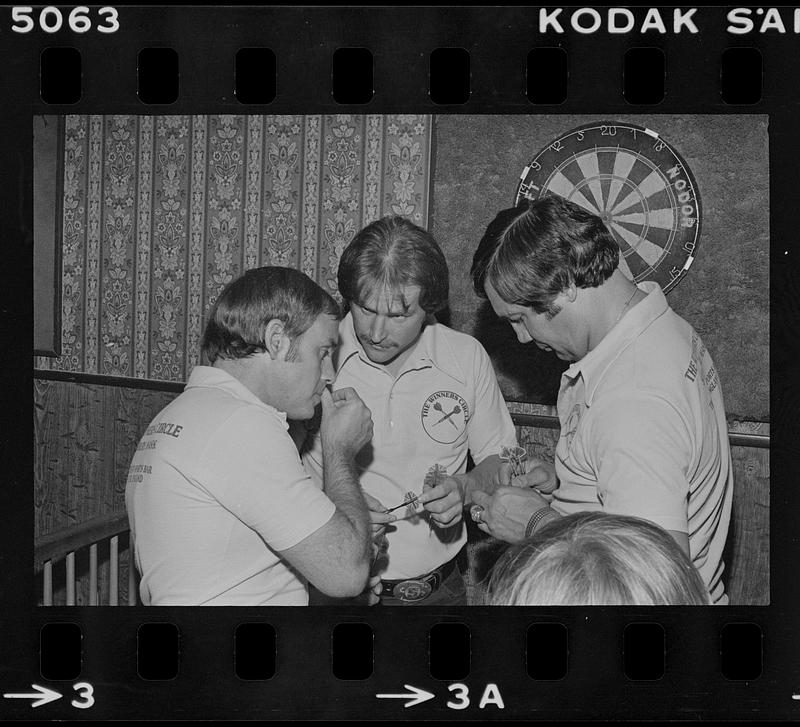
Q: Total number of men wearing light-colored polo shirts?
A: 3